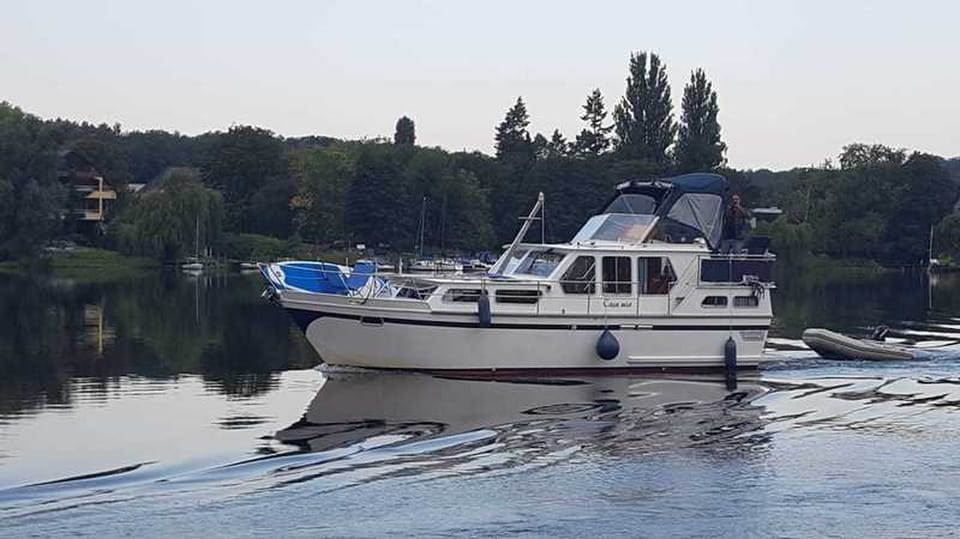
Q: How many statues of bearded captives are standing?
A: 0